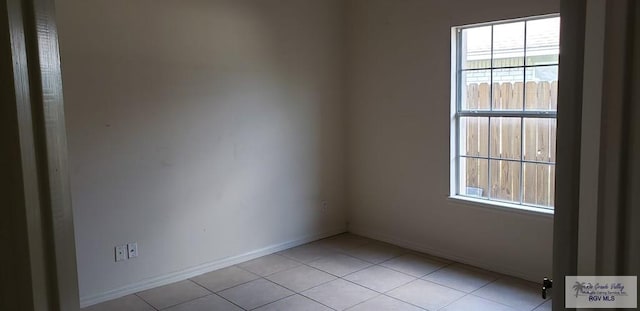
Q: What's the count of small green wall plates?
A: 0